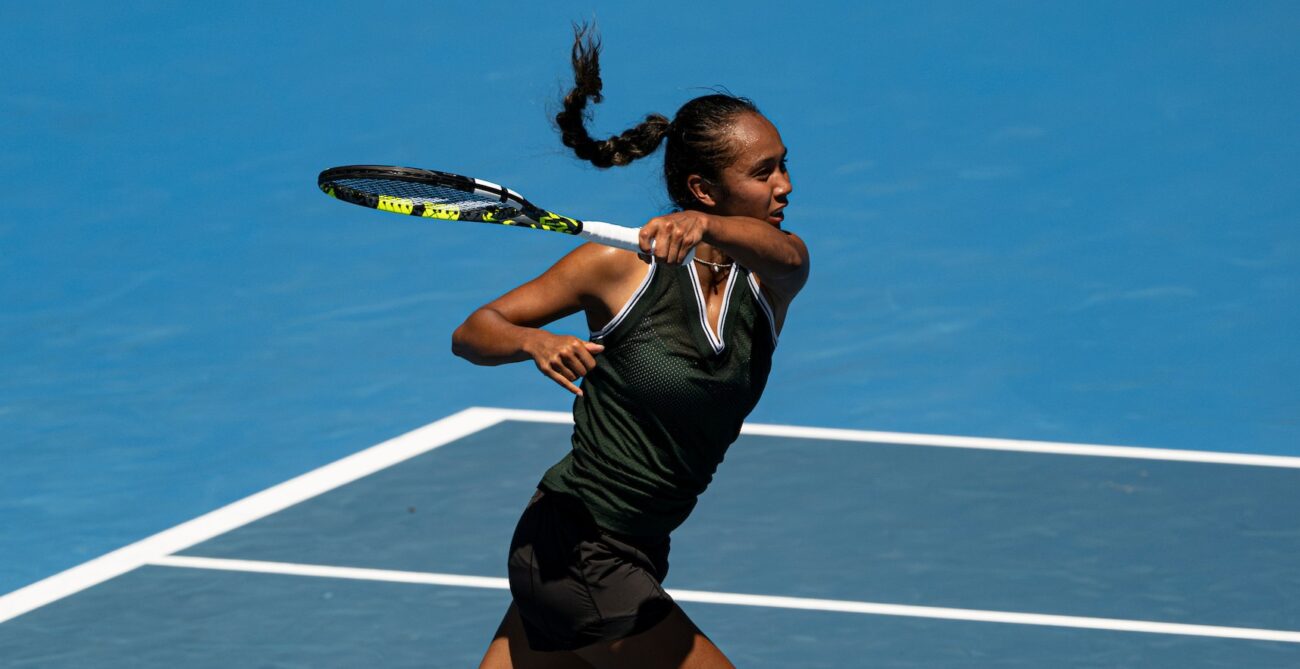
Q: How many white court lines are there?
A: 3